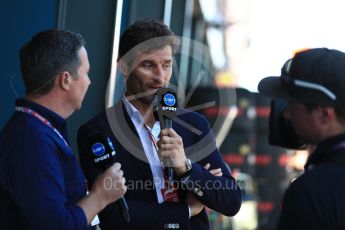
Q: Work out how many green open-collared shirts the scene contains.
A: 0